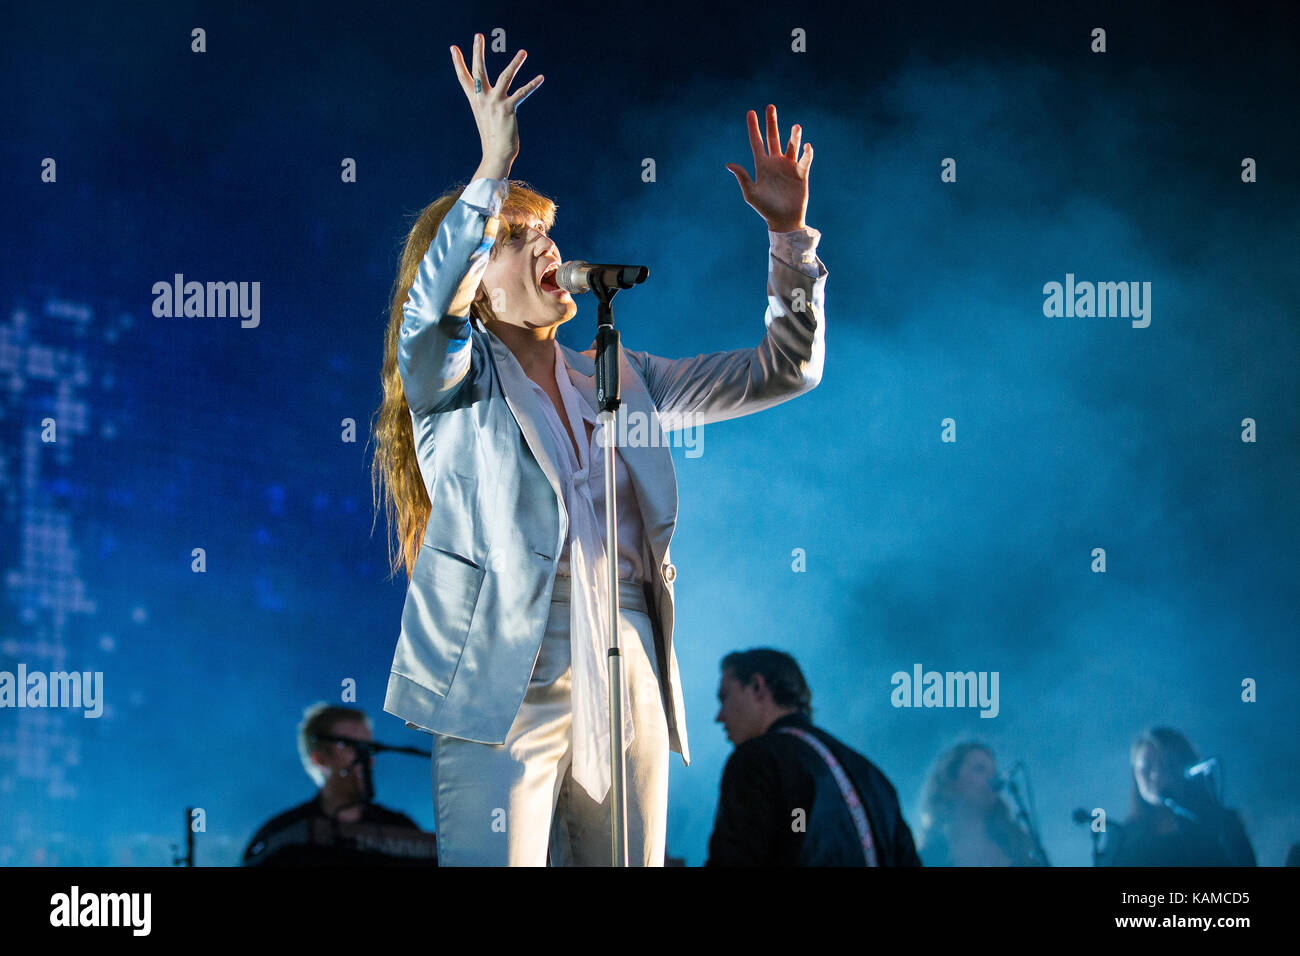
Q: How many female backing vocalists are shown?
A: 2